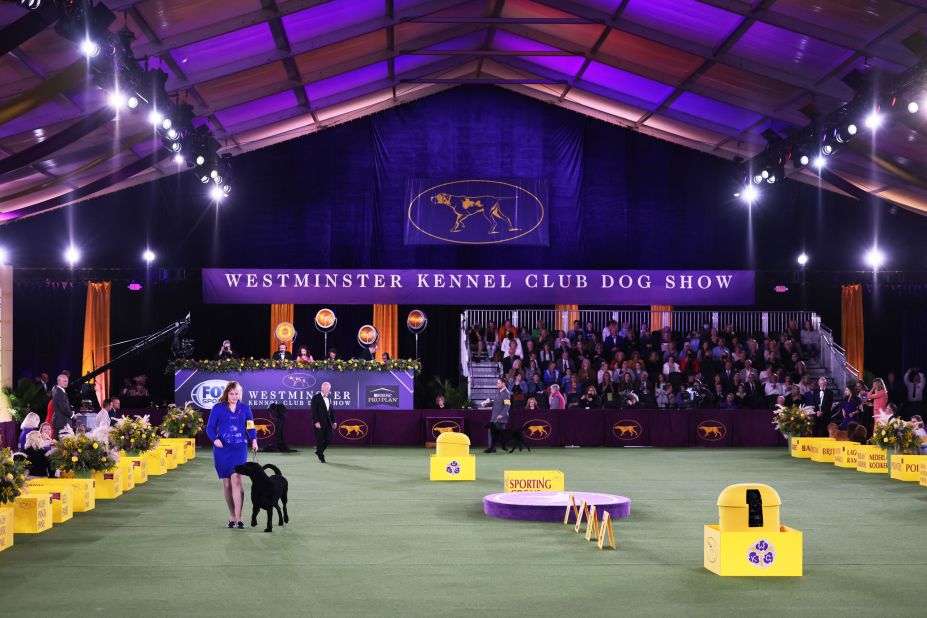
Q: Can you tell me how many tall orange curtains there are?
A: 6